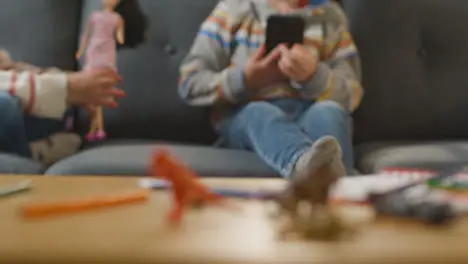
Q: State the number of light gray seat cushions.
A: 3